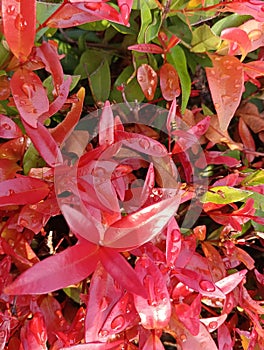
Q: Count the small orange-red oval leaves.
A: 2